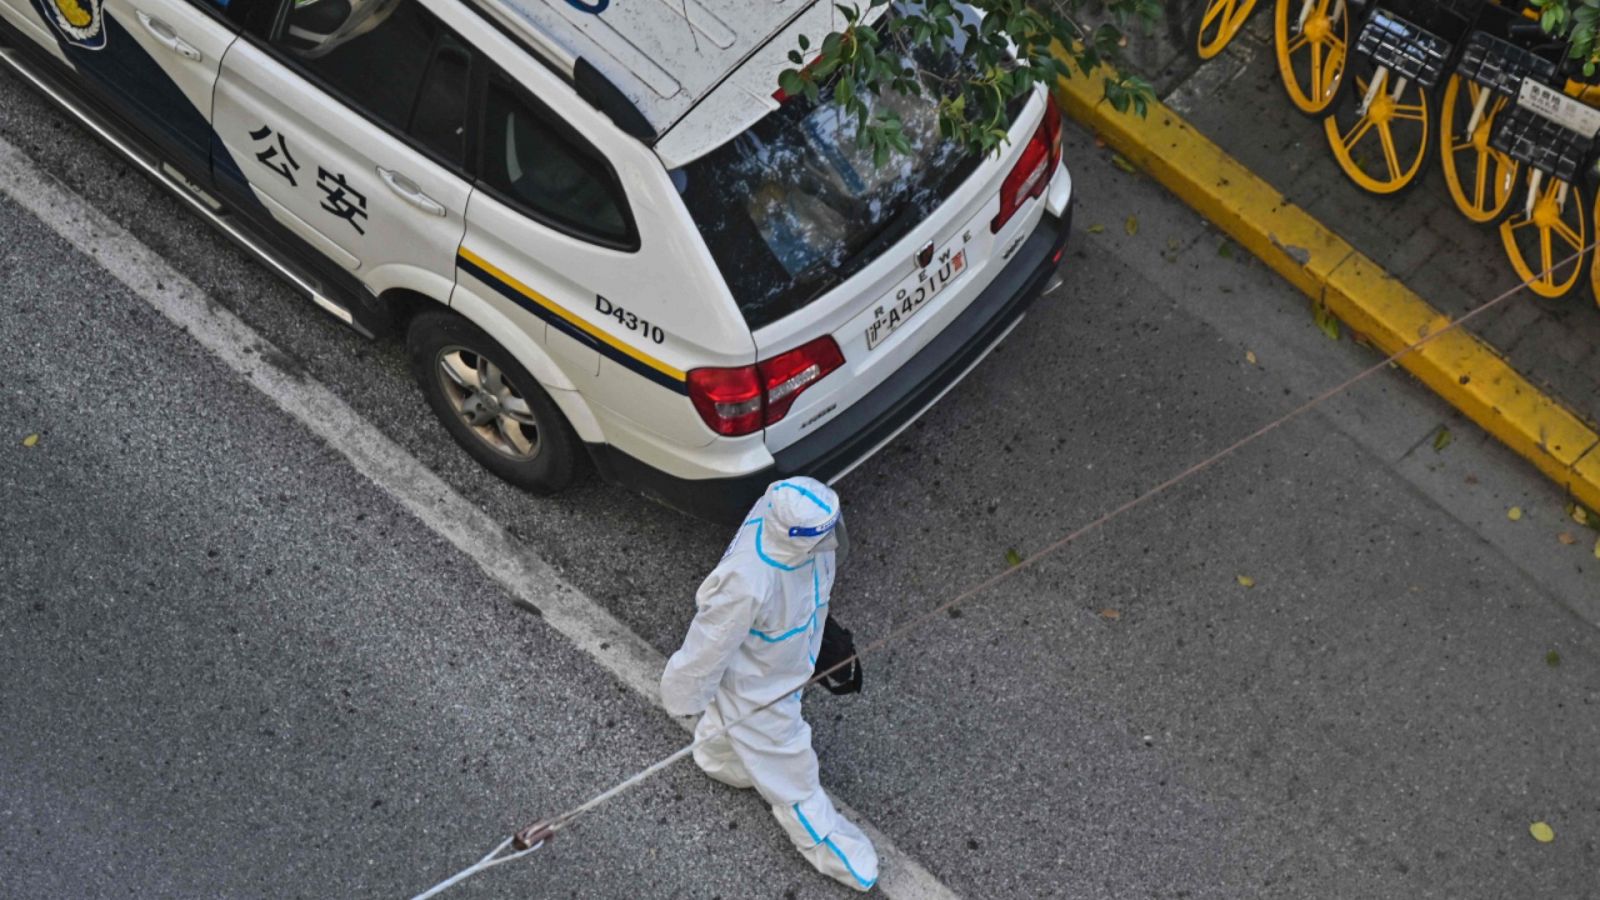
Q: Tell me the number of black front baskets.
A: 3